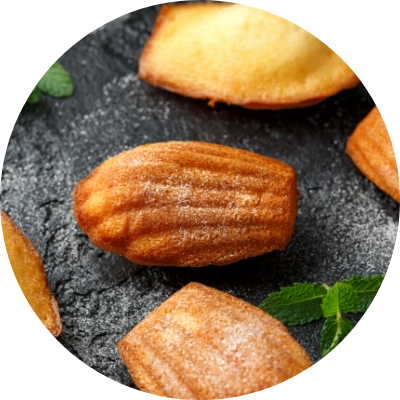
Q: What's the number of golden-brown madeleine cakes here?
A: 5